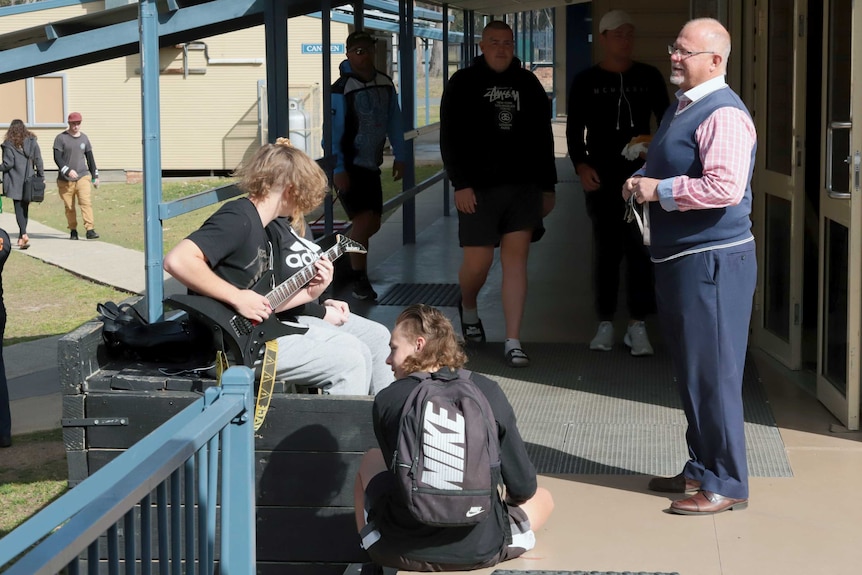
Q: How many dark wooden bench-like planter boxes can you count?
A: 1